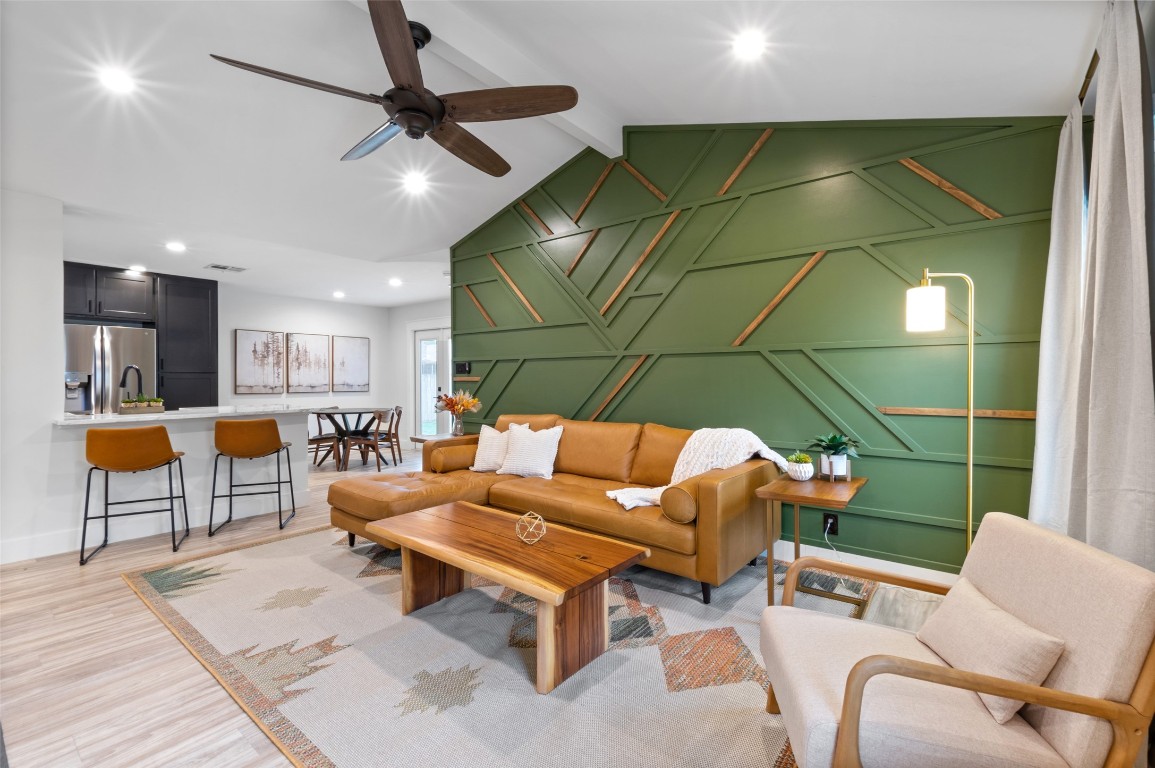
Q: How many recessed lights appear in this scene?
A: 7